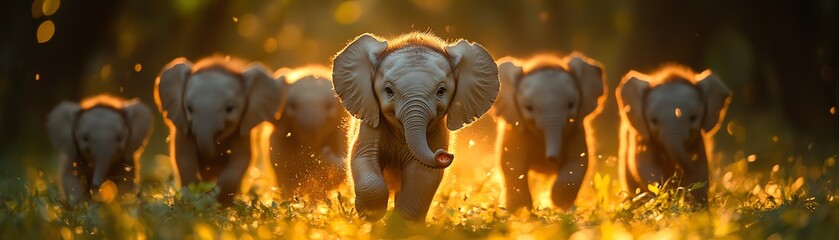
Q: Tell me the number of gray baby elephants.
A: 6